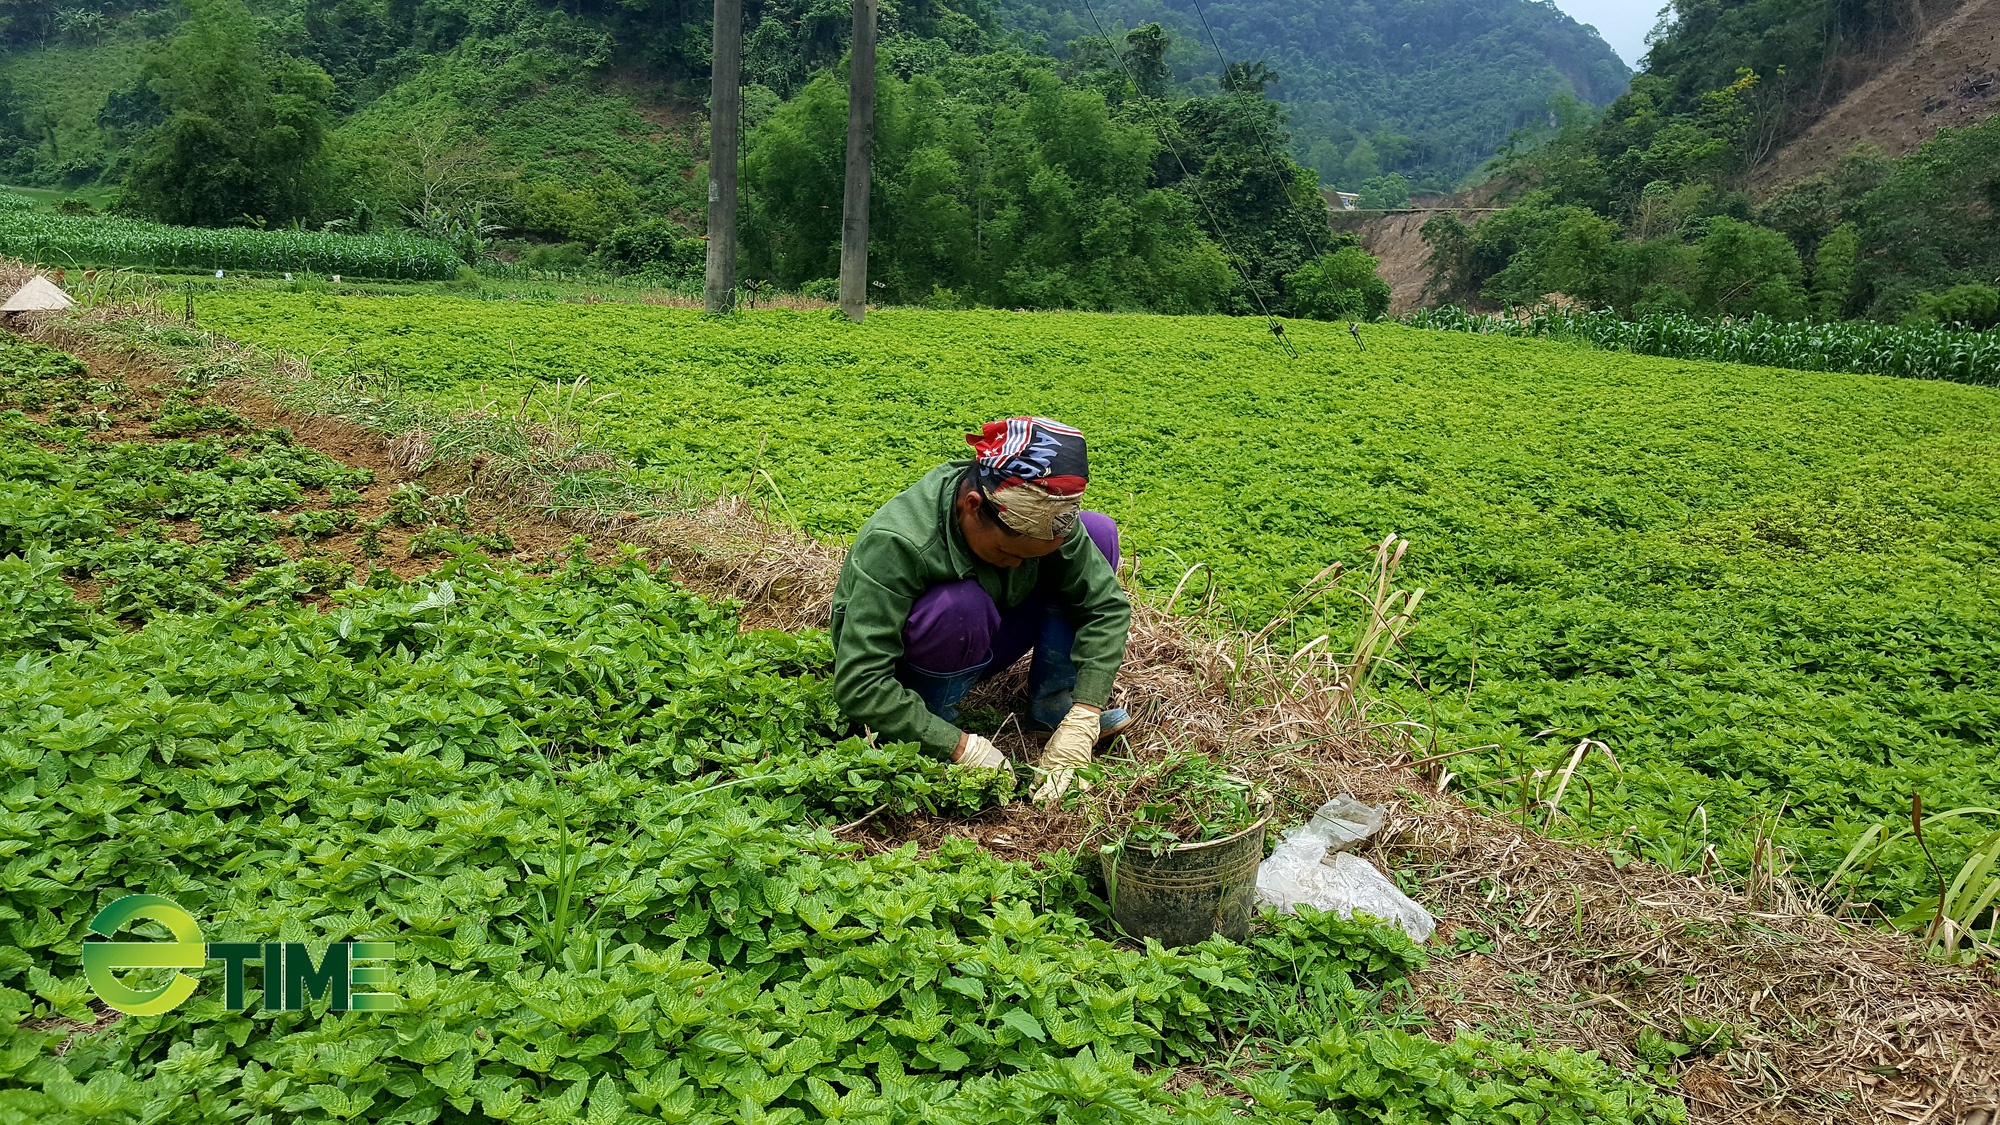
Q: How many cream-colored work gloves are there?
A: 2